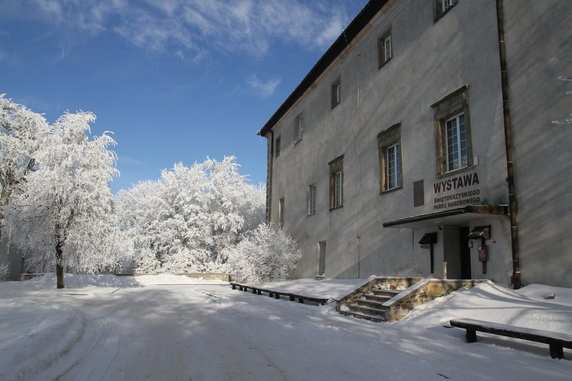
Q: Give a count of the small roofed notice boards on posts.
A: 2